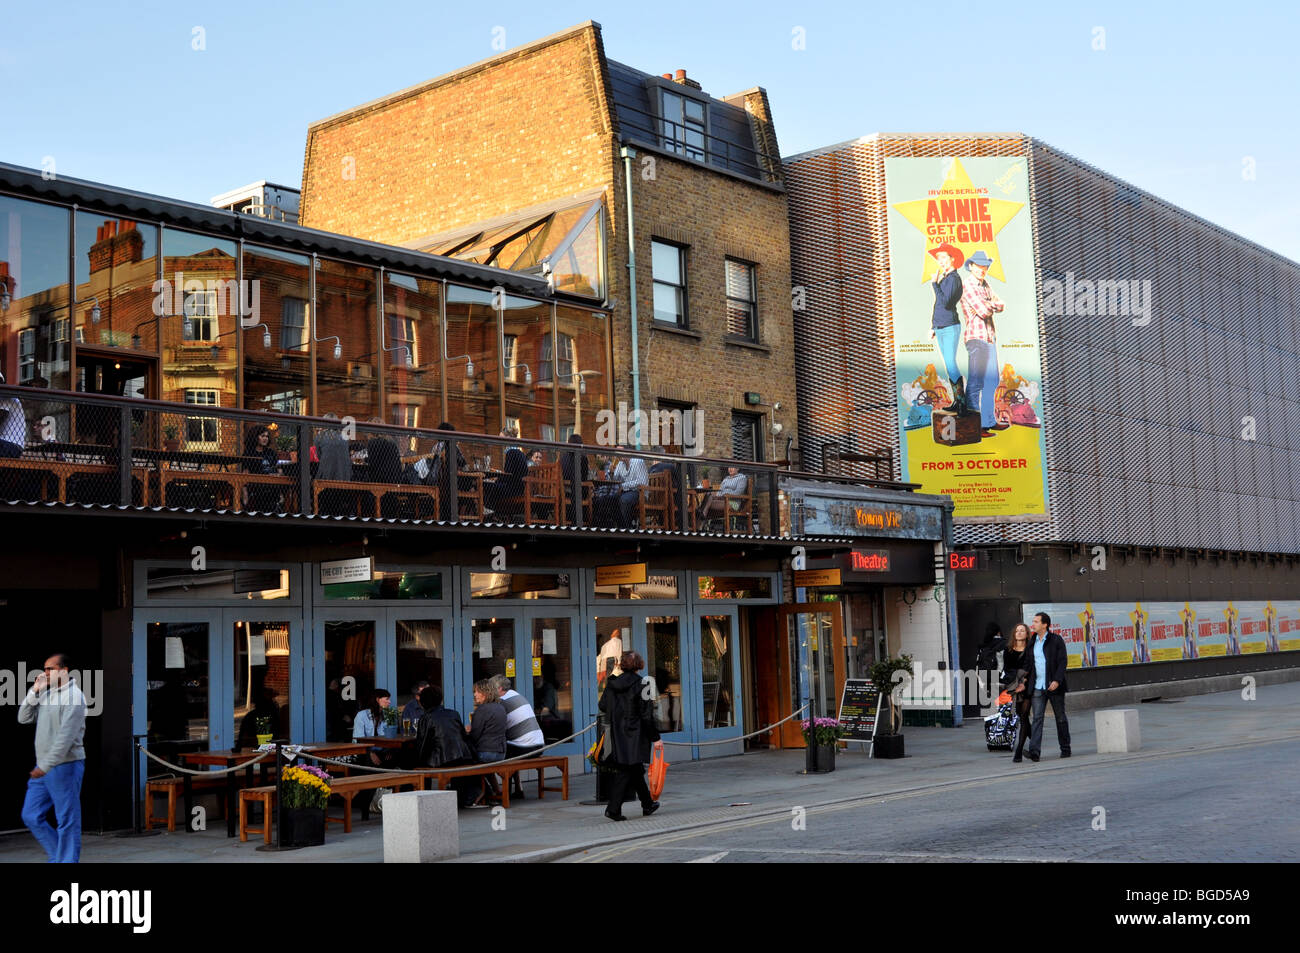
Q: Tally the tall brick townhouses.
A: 1